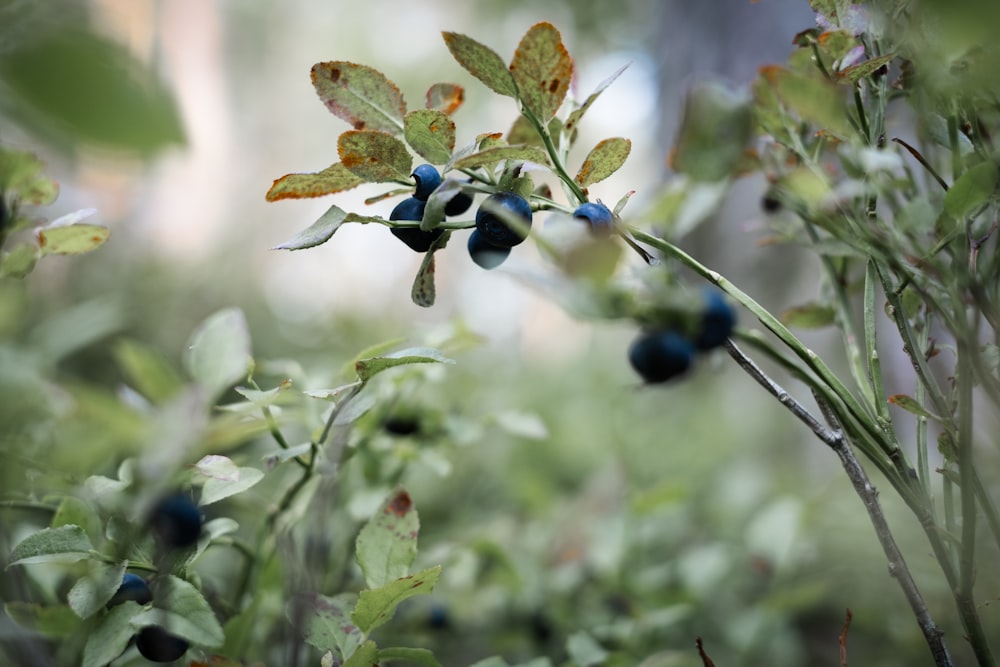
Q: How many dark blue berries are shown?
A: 11